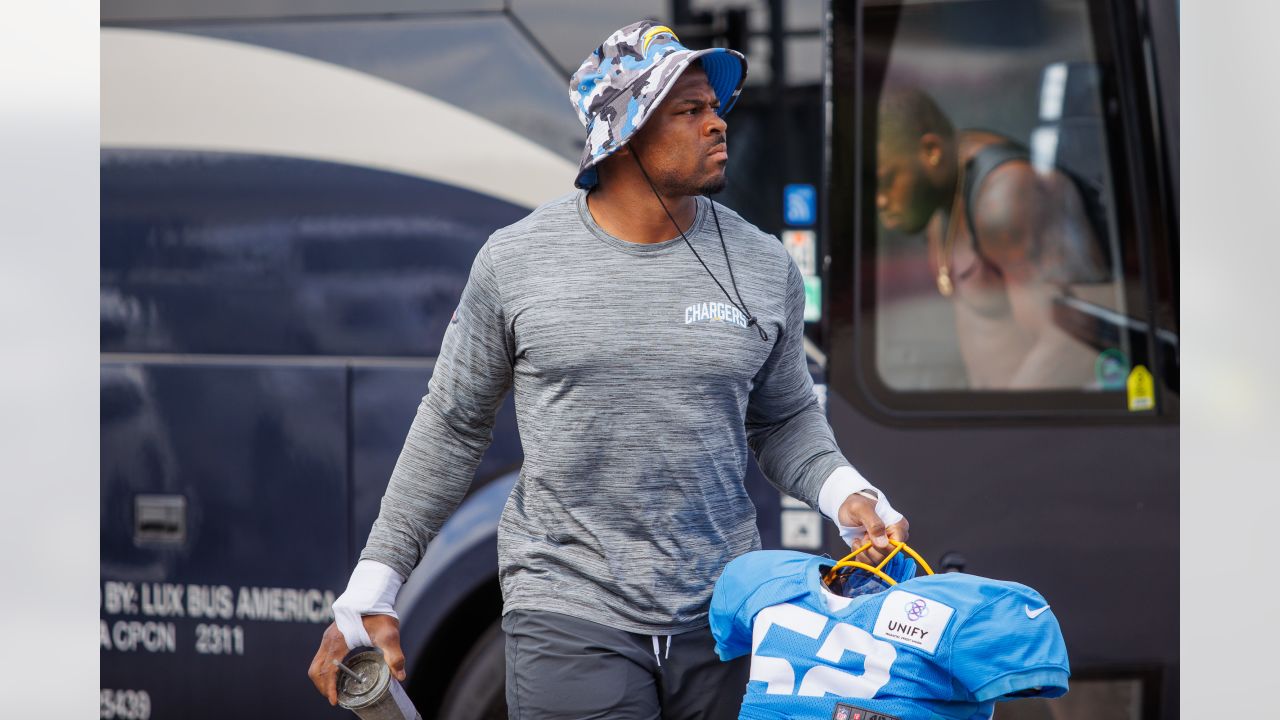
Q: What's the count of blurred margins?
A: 2